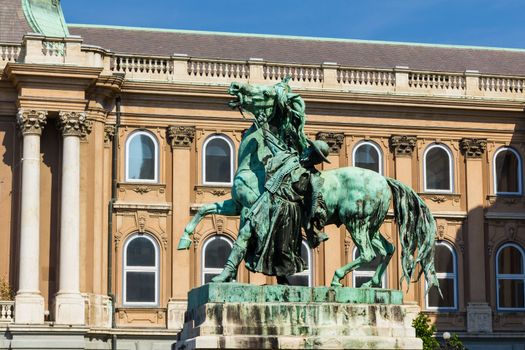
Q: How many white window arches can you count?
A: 11